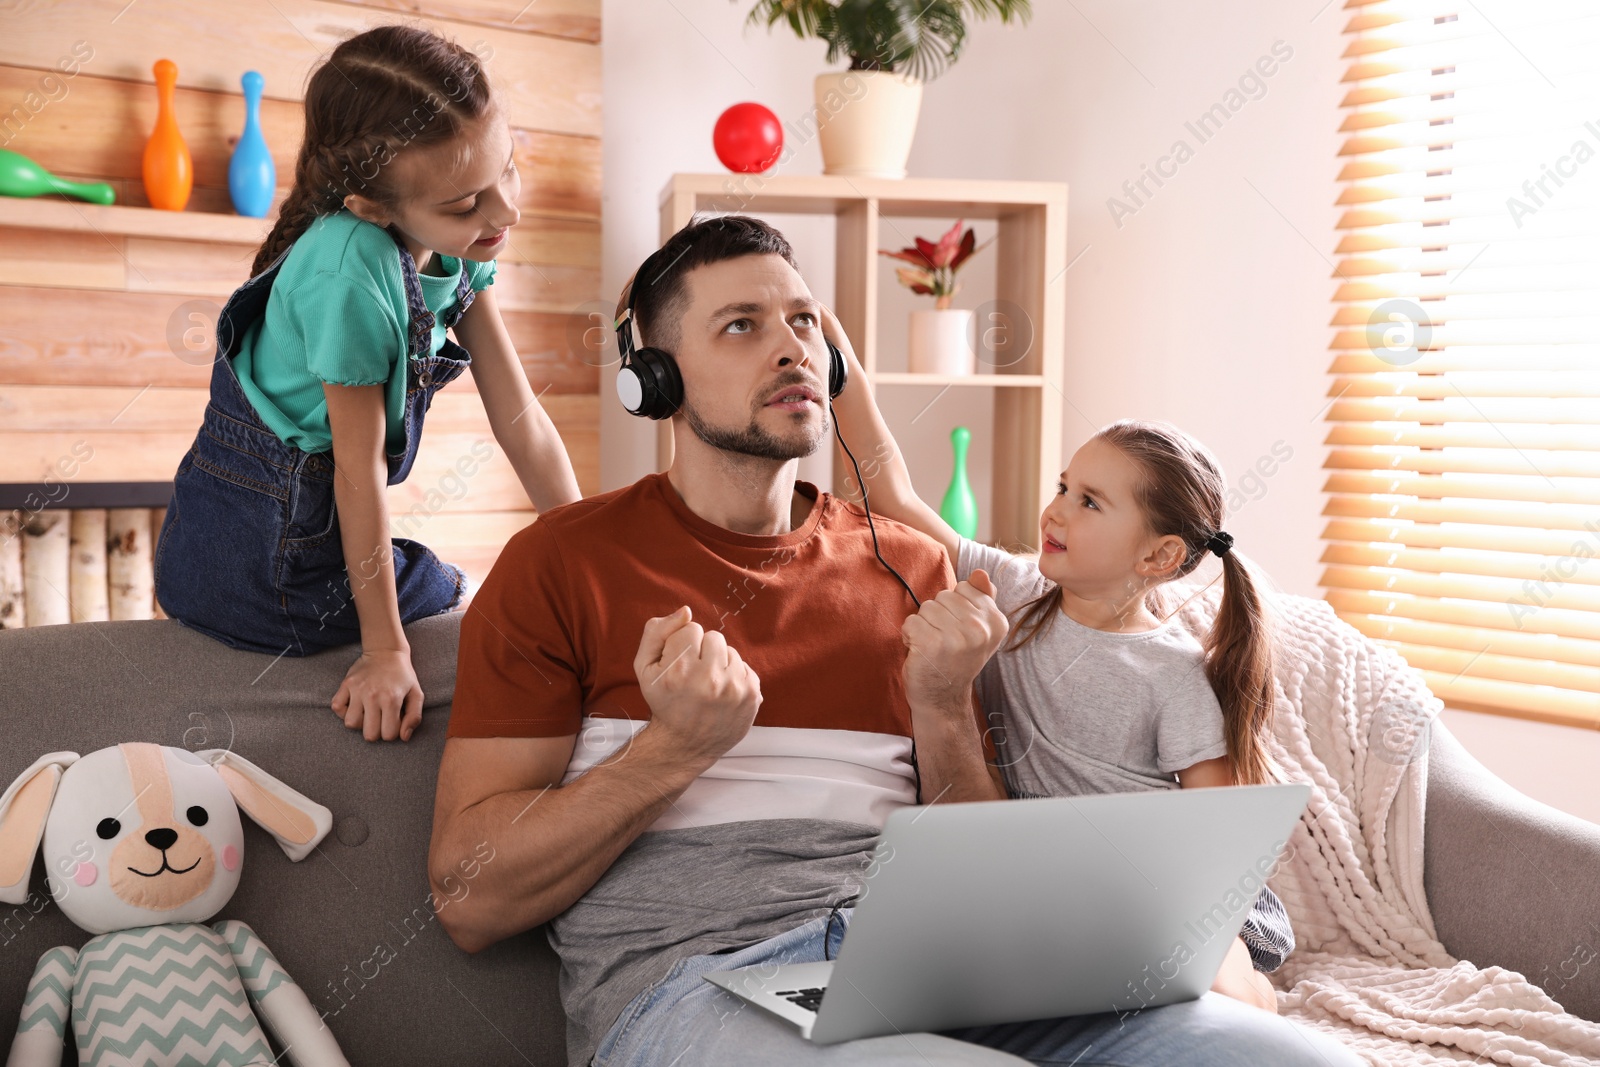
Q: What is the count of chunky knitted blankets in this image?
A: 1